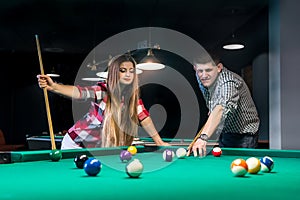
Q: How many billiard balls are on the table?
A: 12